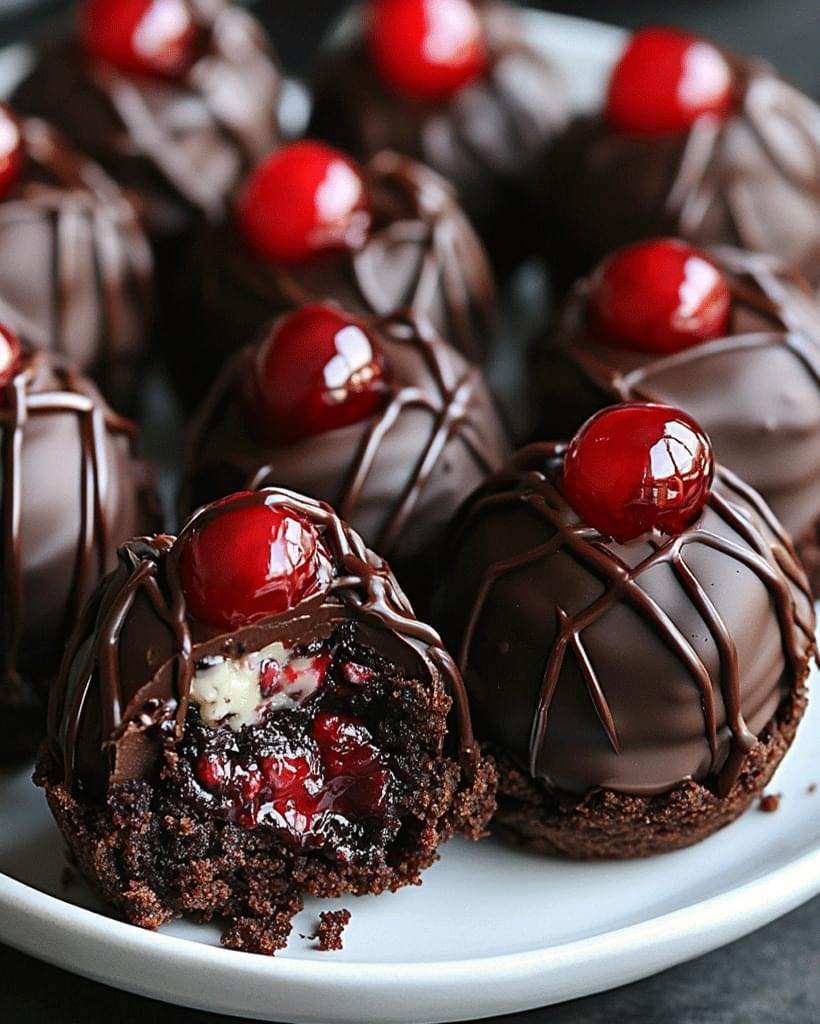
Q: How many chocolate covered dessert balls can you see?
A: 10